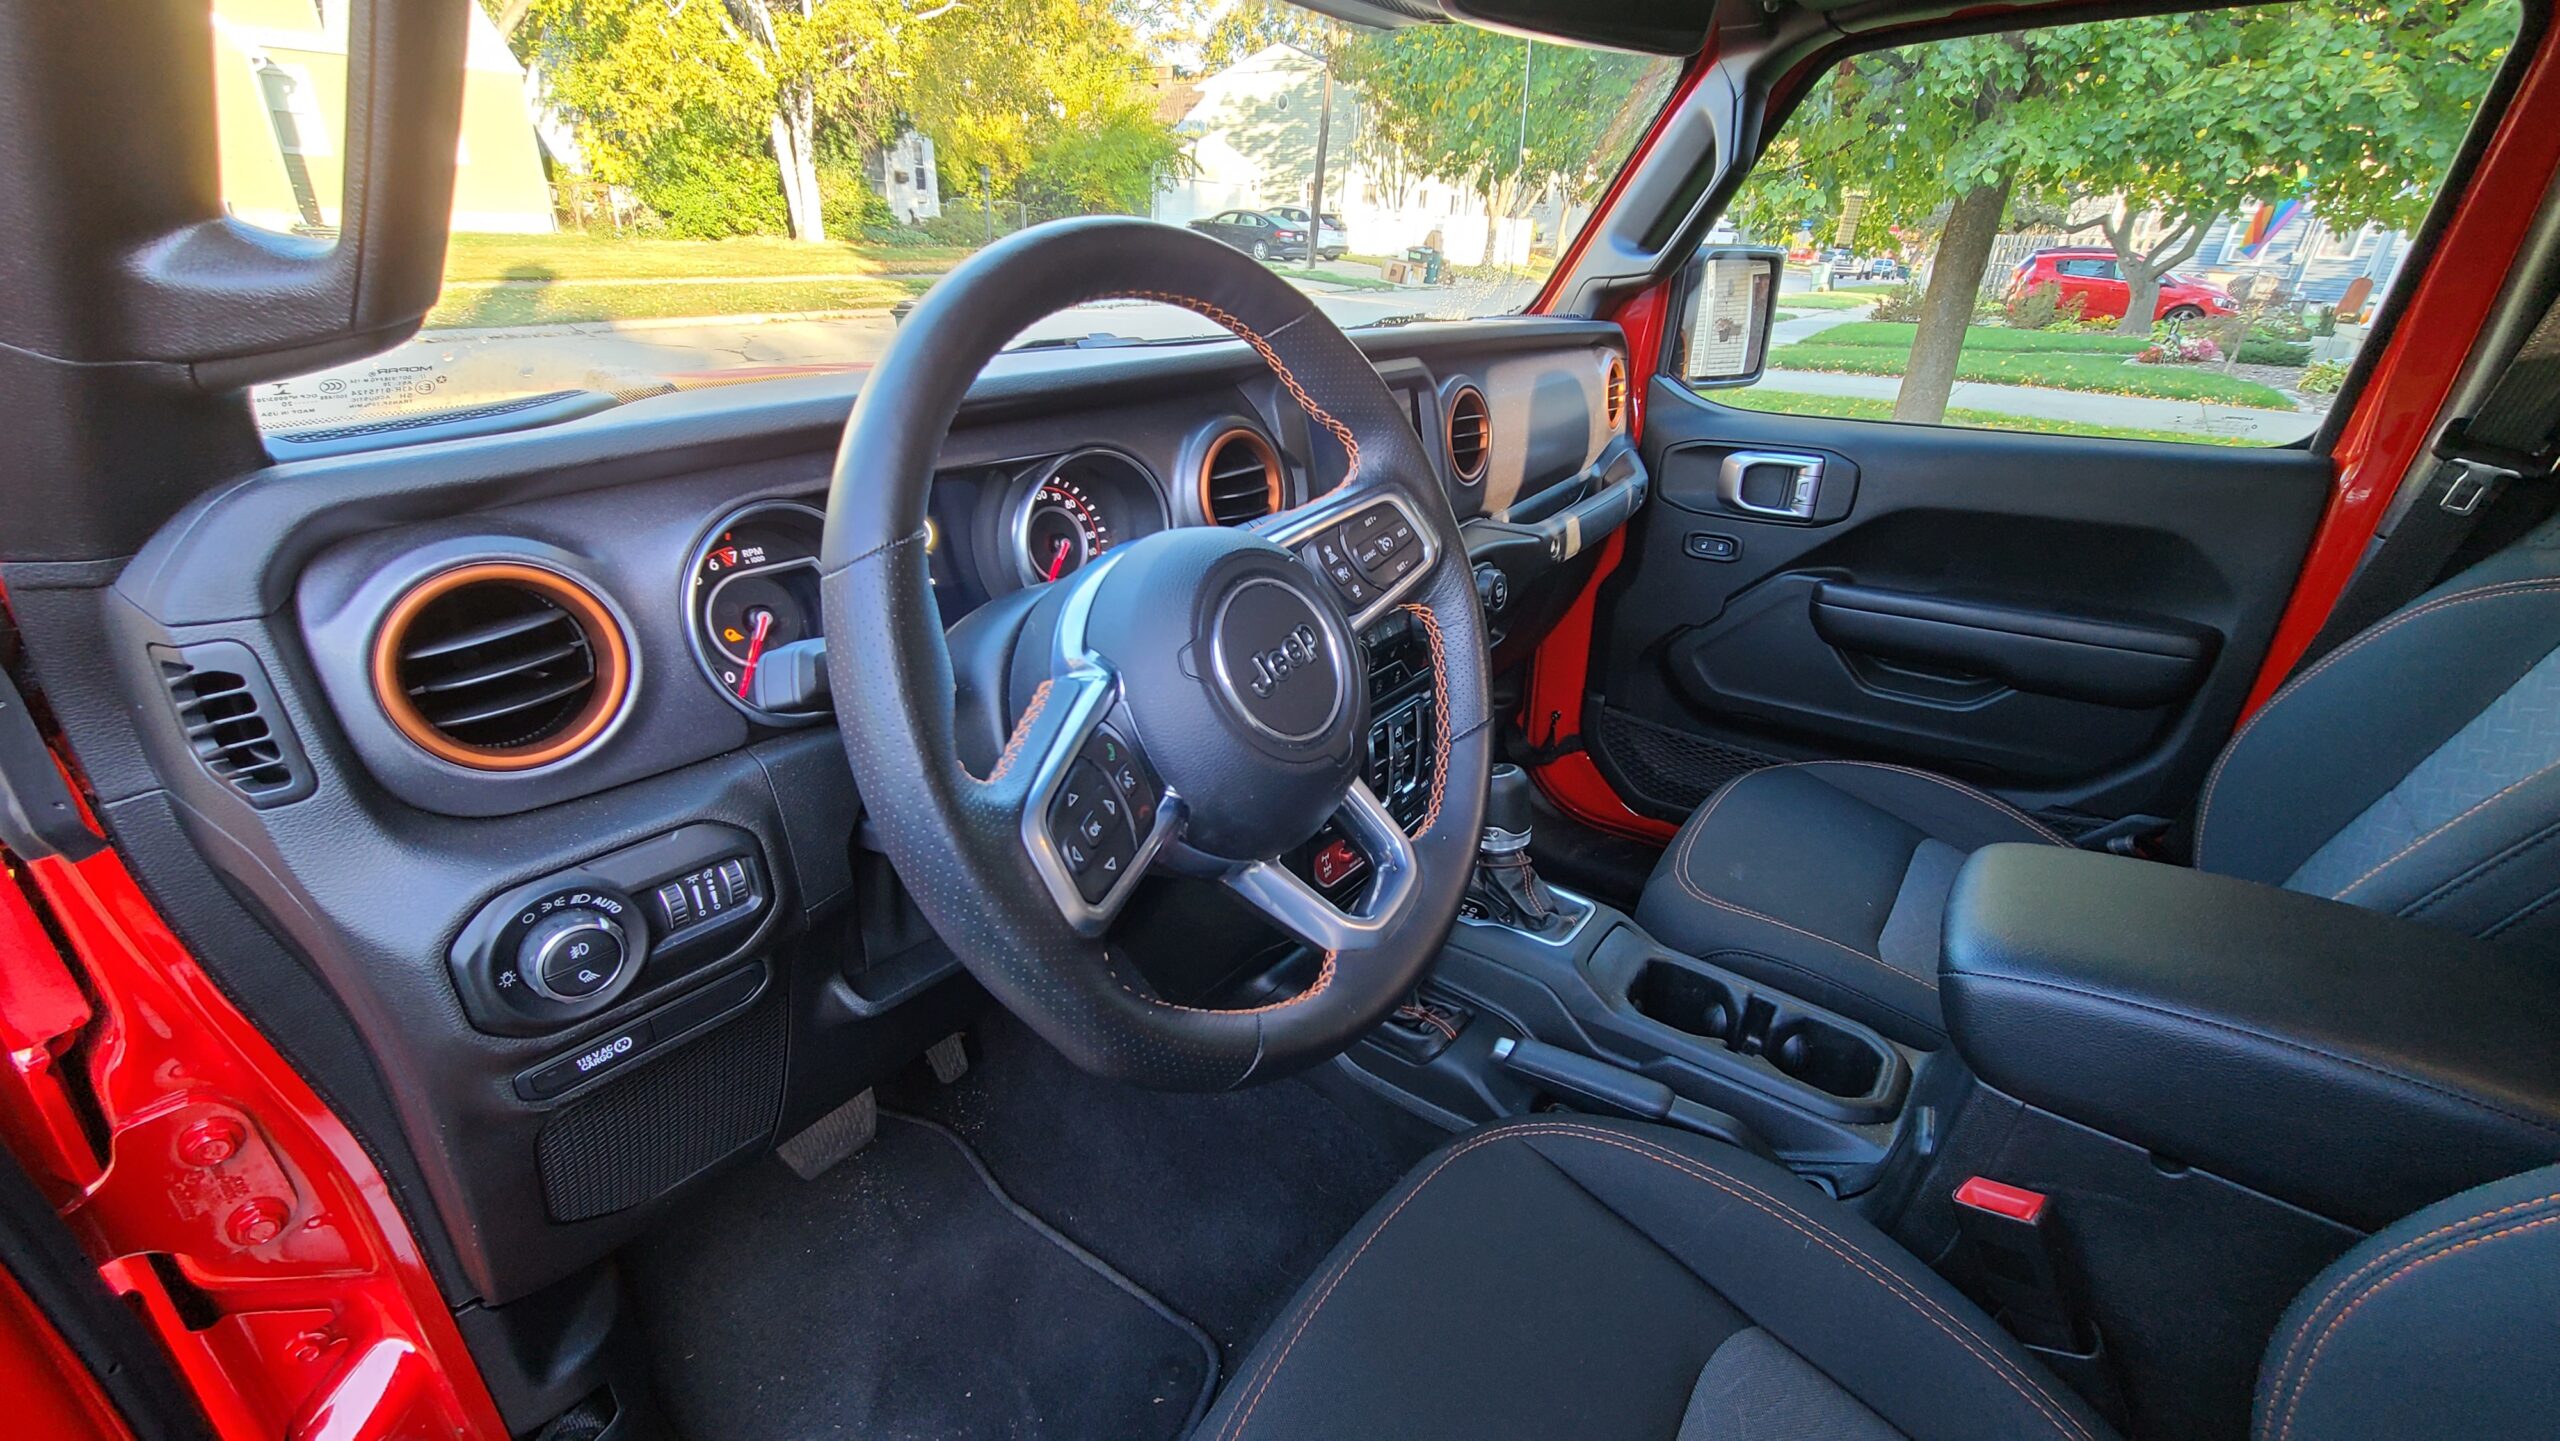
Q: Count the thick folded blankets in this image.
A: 0